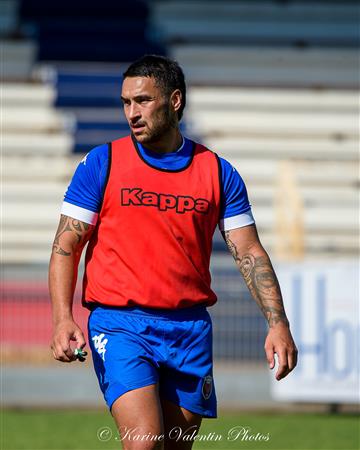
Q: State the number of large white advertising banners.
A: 1